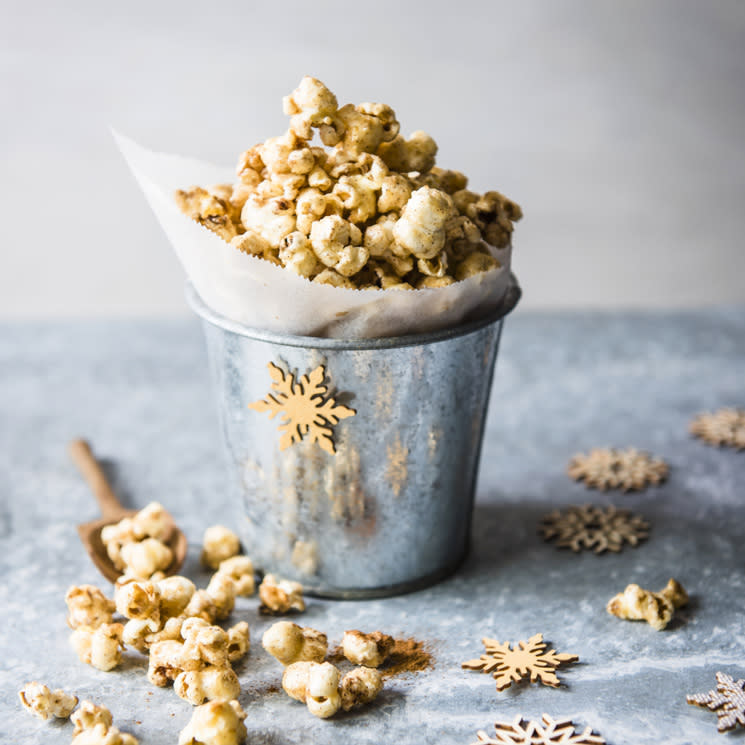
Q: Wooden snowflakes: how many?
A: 7